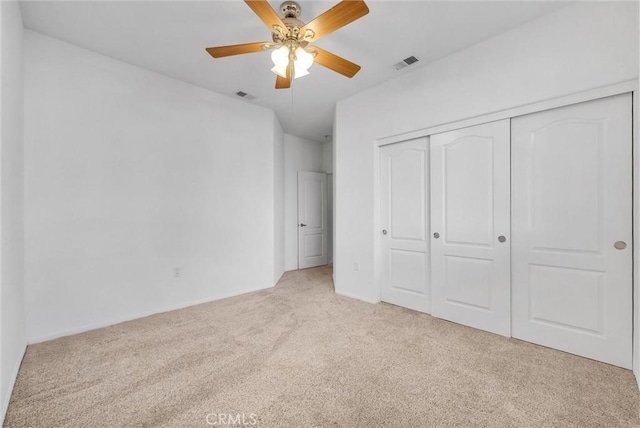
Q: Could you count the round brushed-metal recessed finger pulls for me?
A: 4